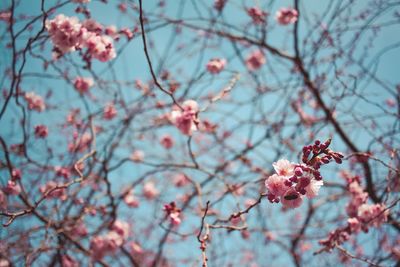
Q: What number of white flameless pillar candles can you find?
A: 0